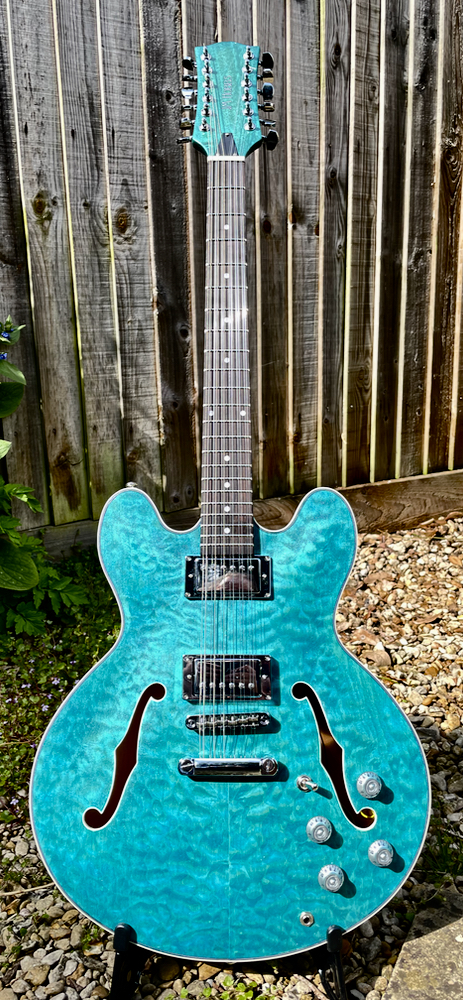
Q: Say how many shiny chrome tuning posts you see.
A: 12